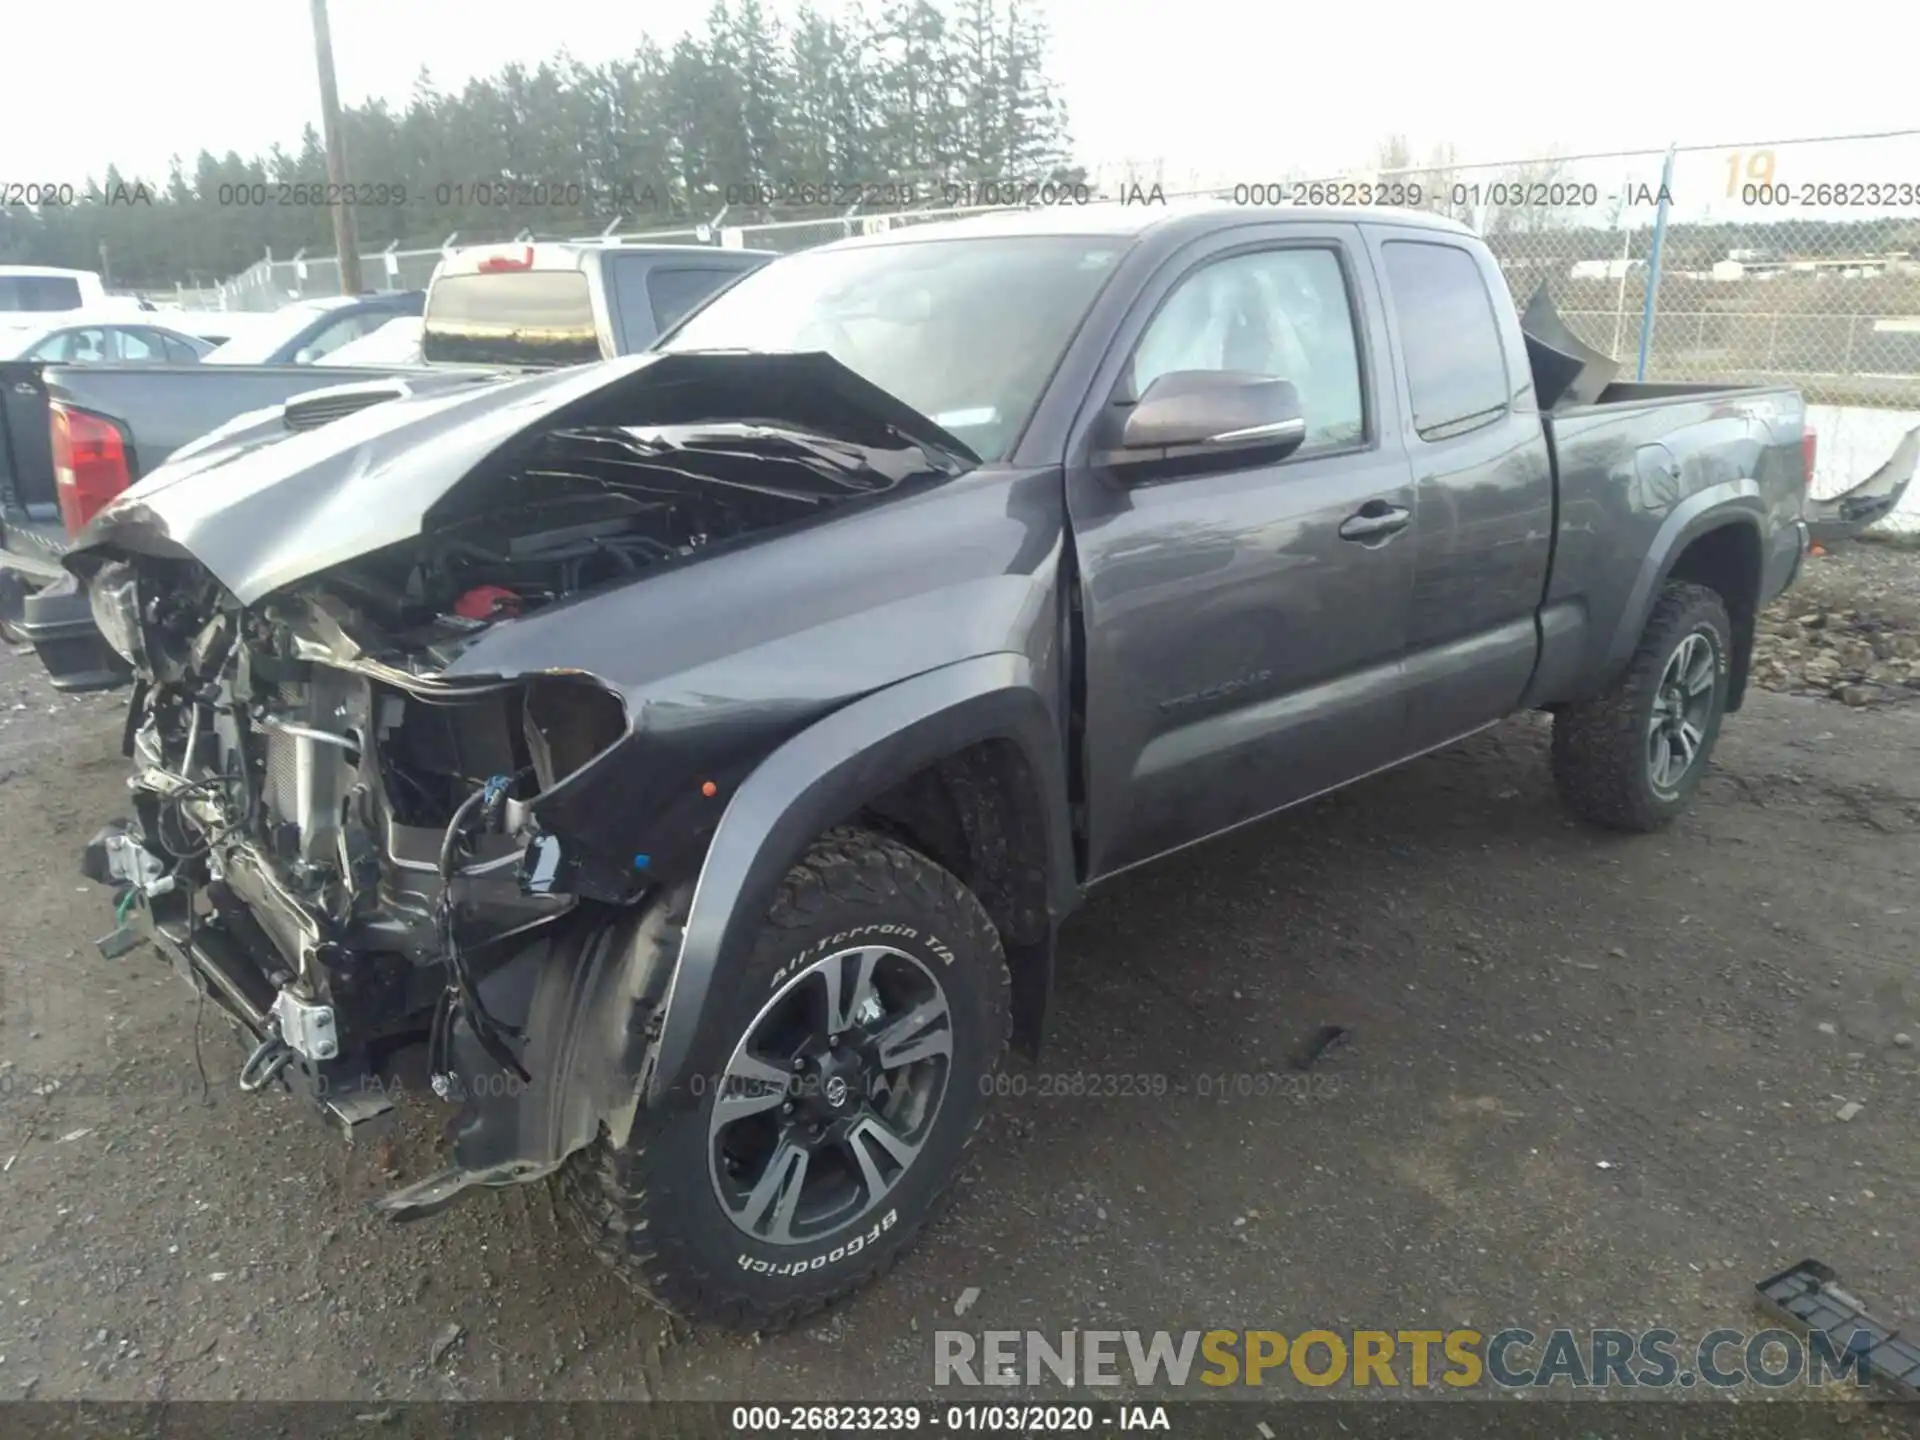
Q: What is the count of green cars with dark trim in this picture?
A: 0